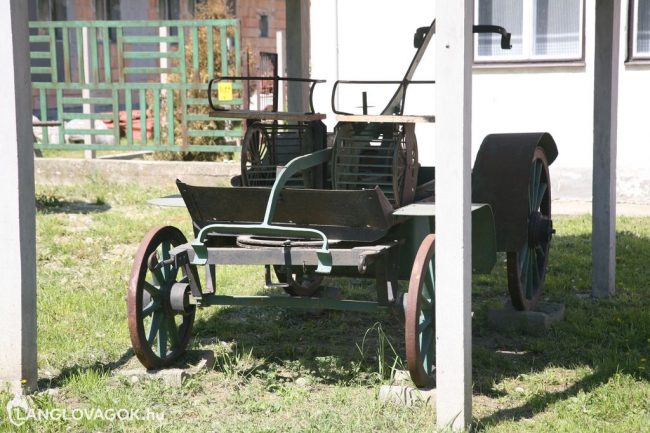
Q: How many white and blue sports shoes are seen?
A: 0